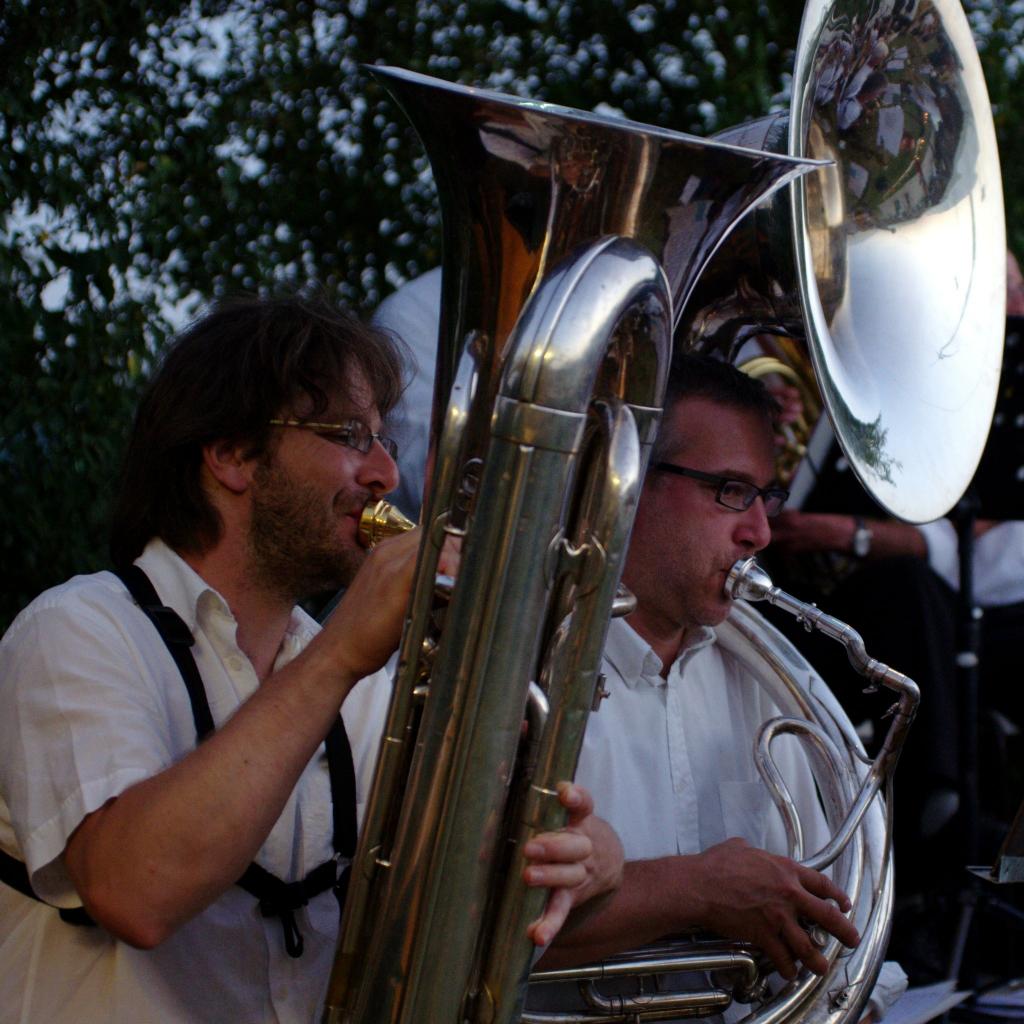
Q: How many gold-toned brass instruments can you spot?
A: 1